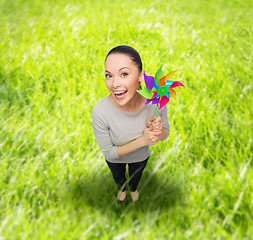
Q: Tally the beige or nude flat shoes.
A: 2